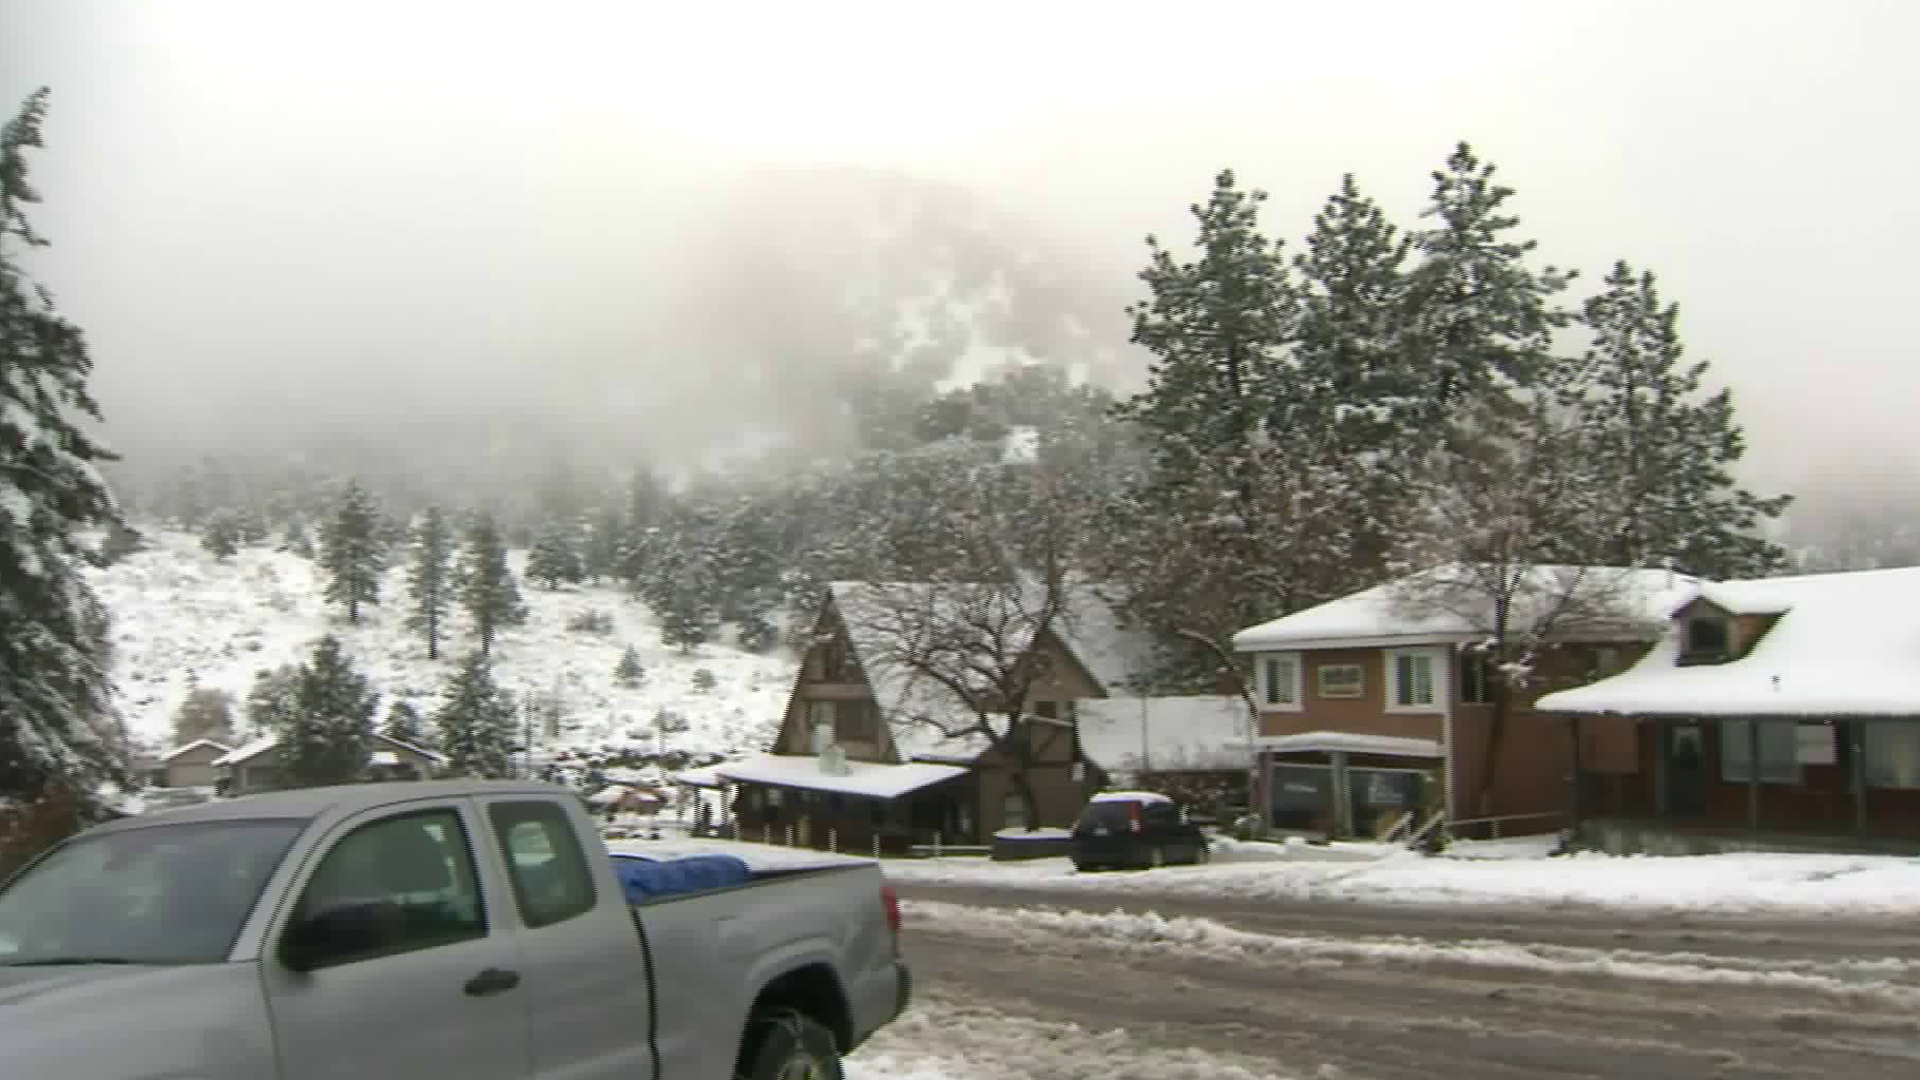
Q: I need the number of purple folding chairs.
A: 0